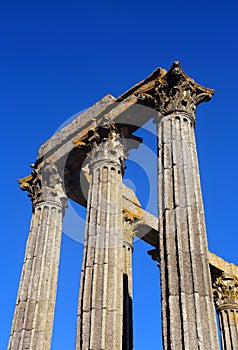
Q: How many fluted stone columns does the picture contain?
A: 5